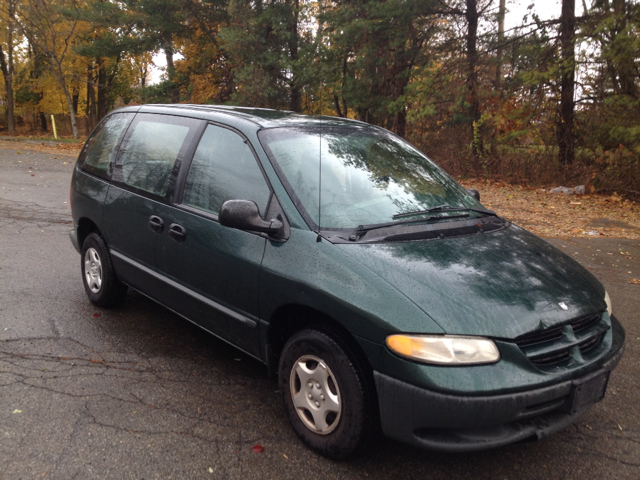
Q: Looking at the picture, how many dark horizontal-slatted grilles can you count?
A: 1